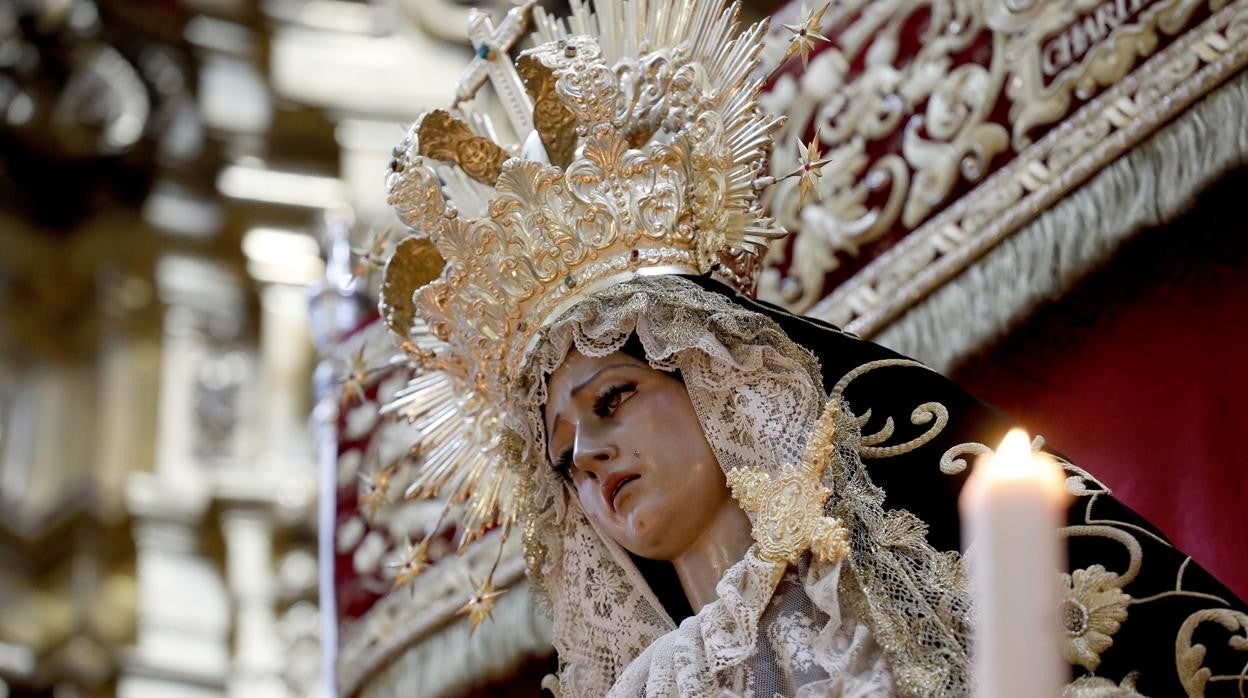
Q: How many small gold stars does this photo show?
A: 7